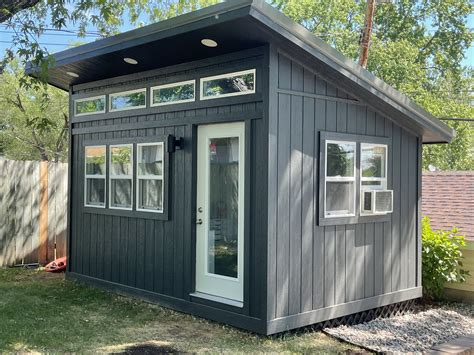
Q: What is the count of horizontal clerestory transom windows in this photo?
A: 4